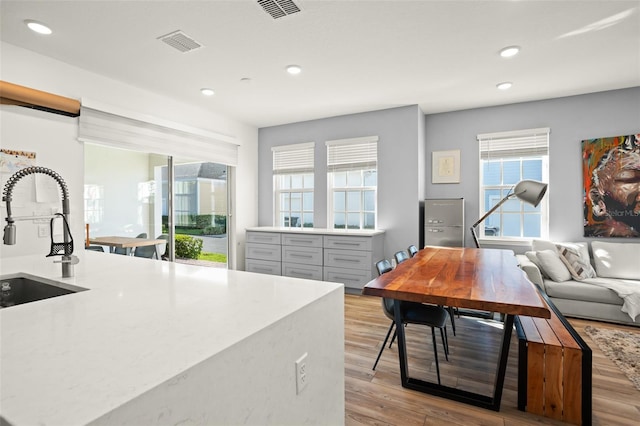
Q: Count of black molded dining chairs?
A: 3